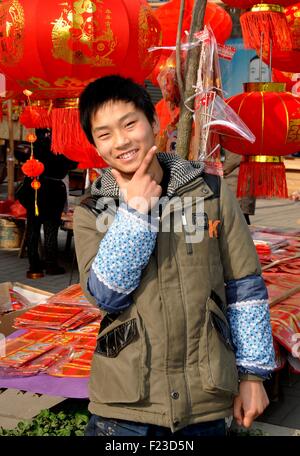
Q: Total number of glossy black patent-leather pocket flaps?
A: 2